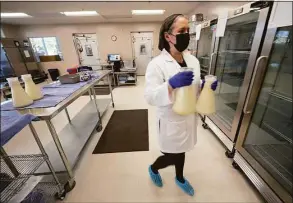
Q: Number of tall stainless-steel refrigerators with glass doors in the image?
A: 3